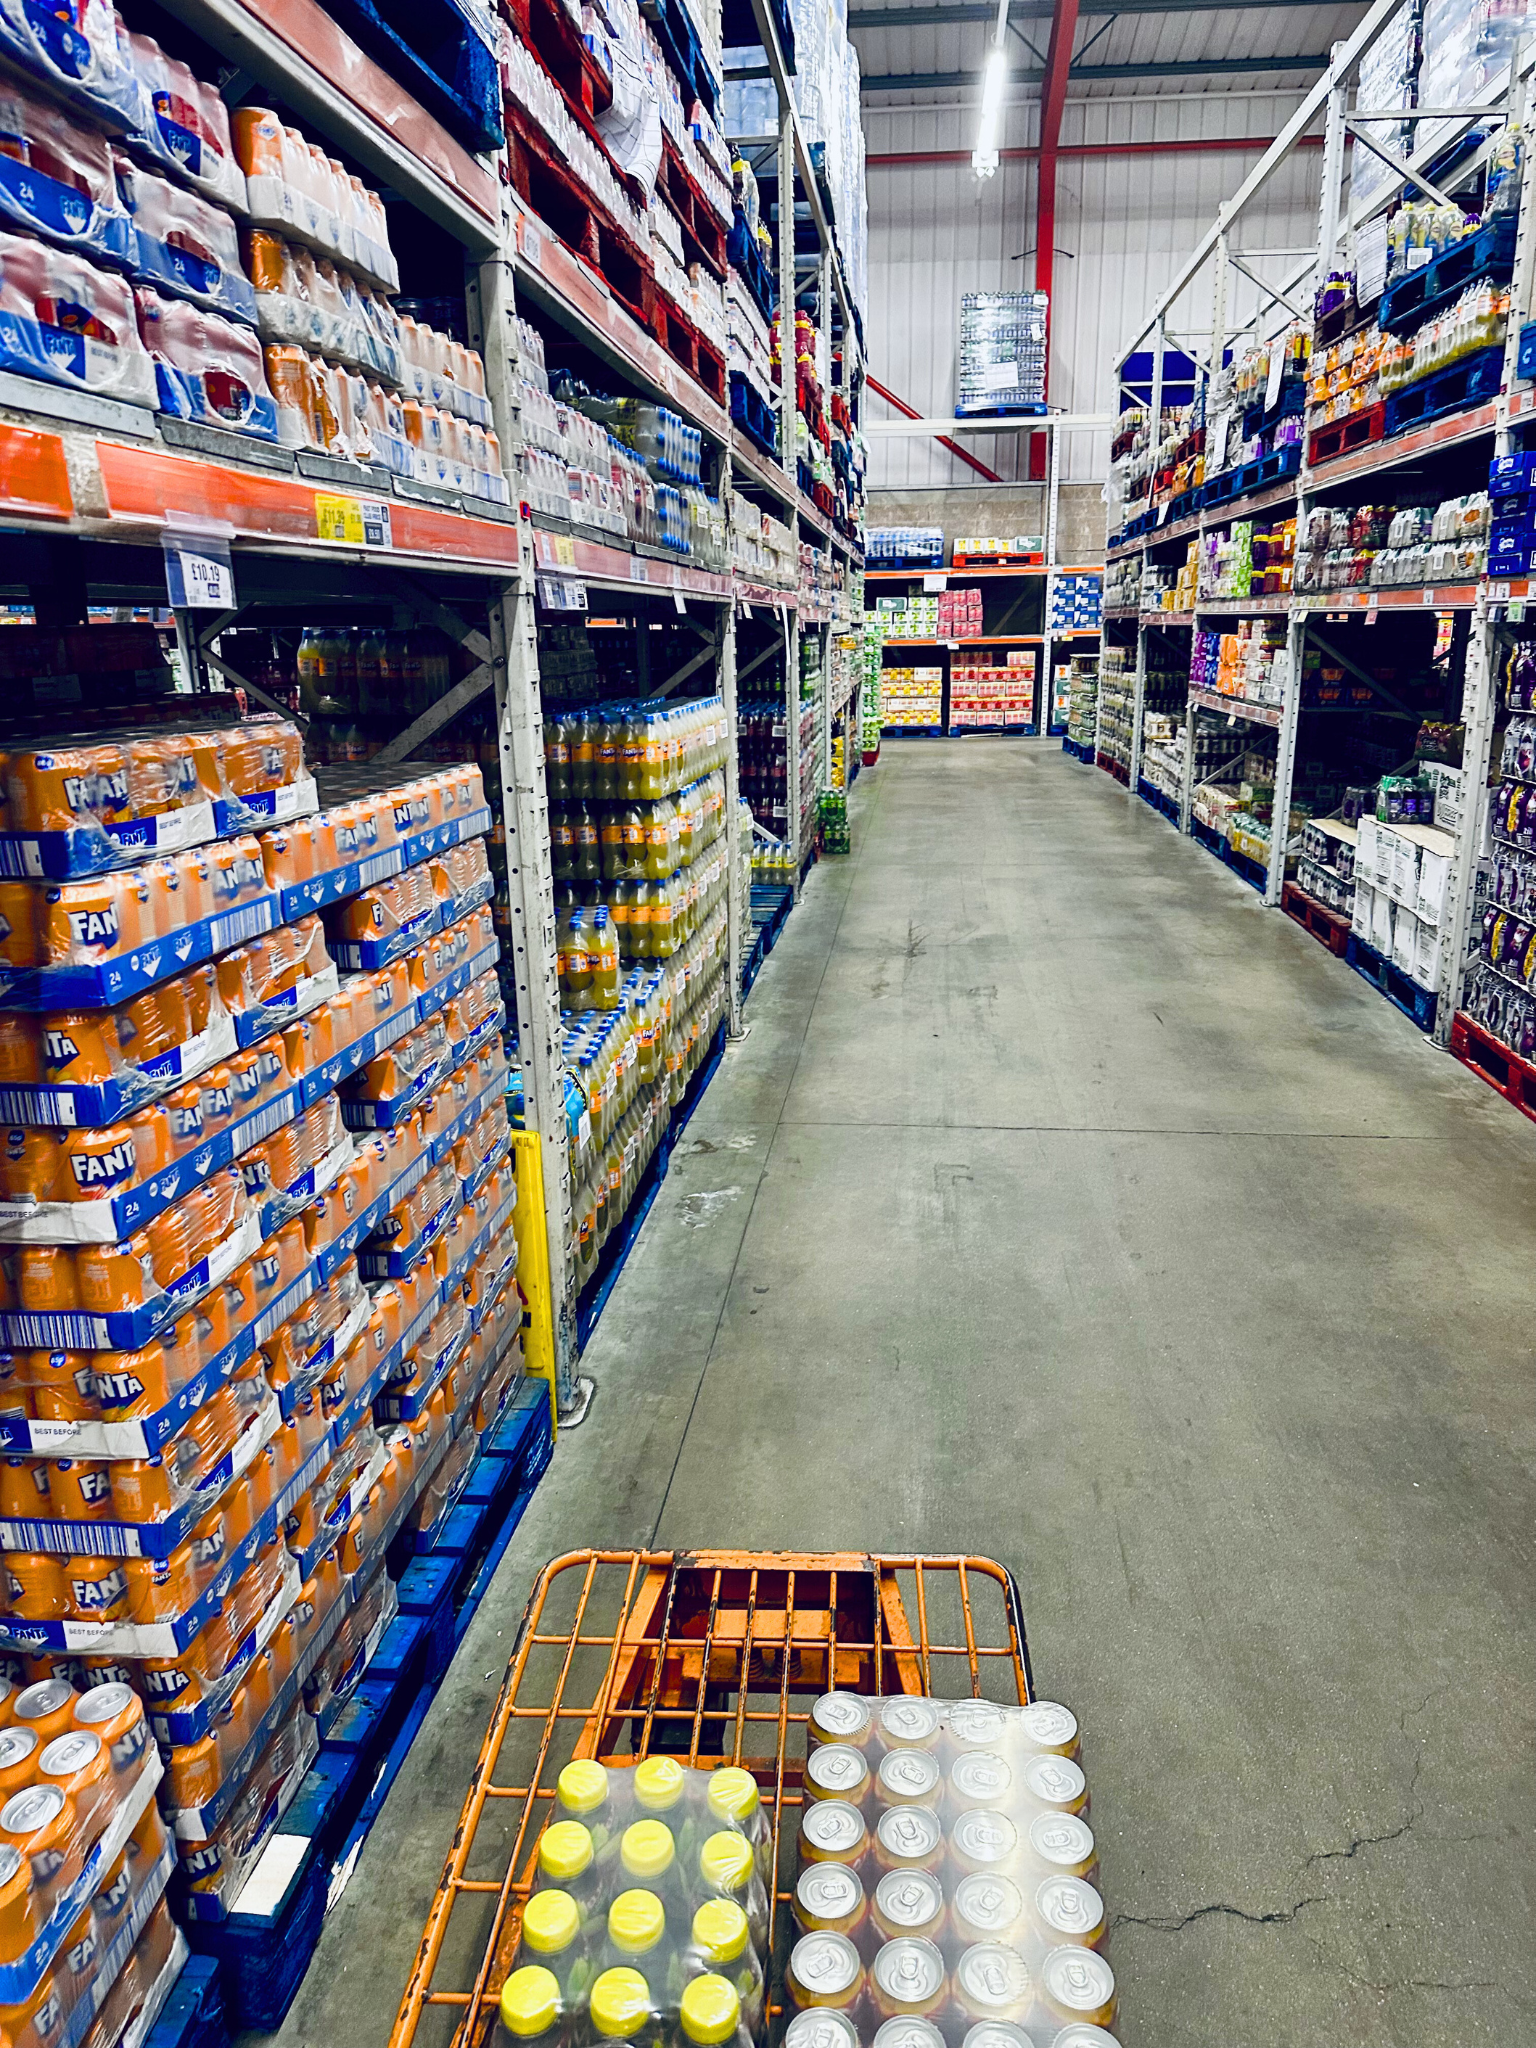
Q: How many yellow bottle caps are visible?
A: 12